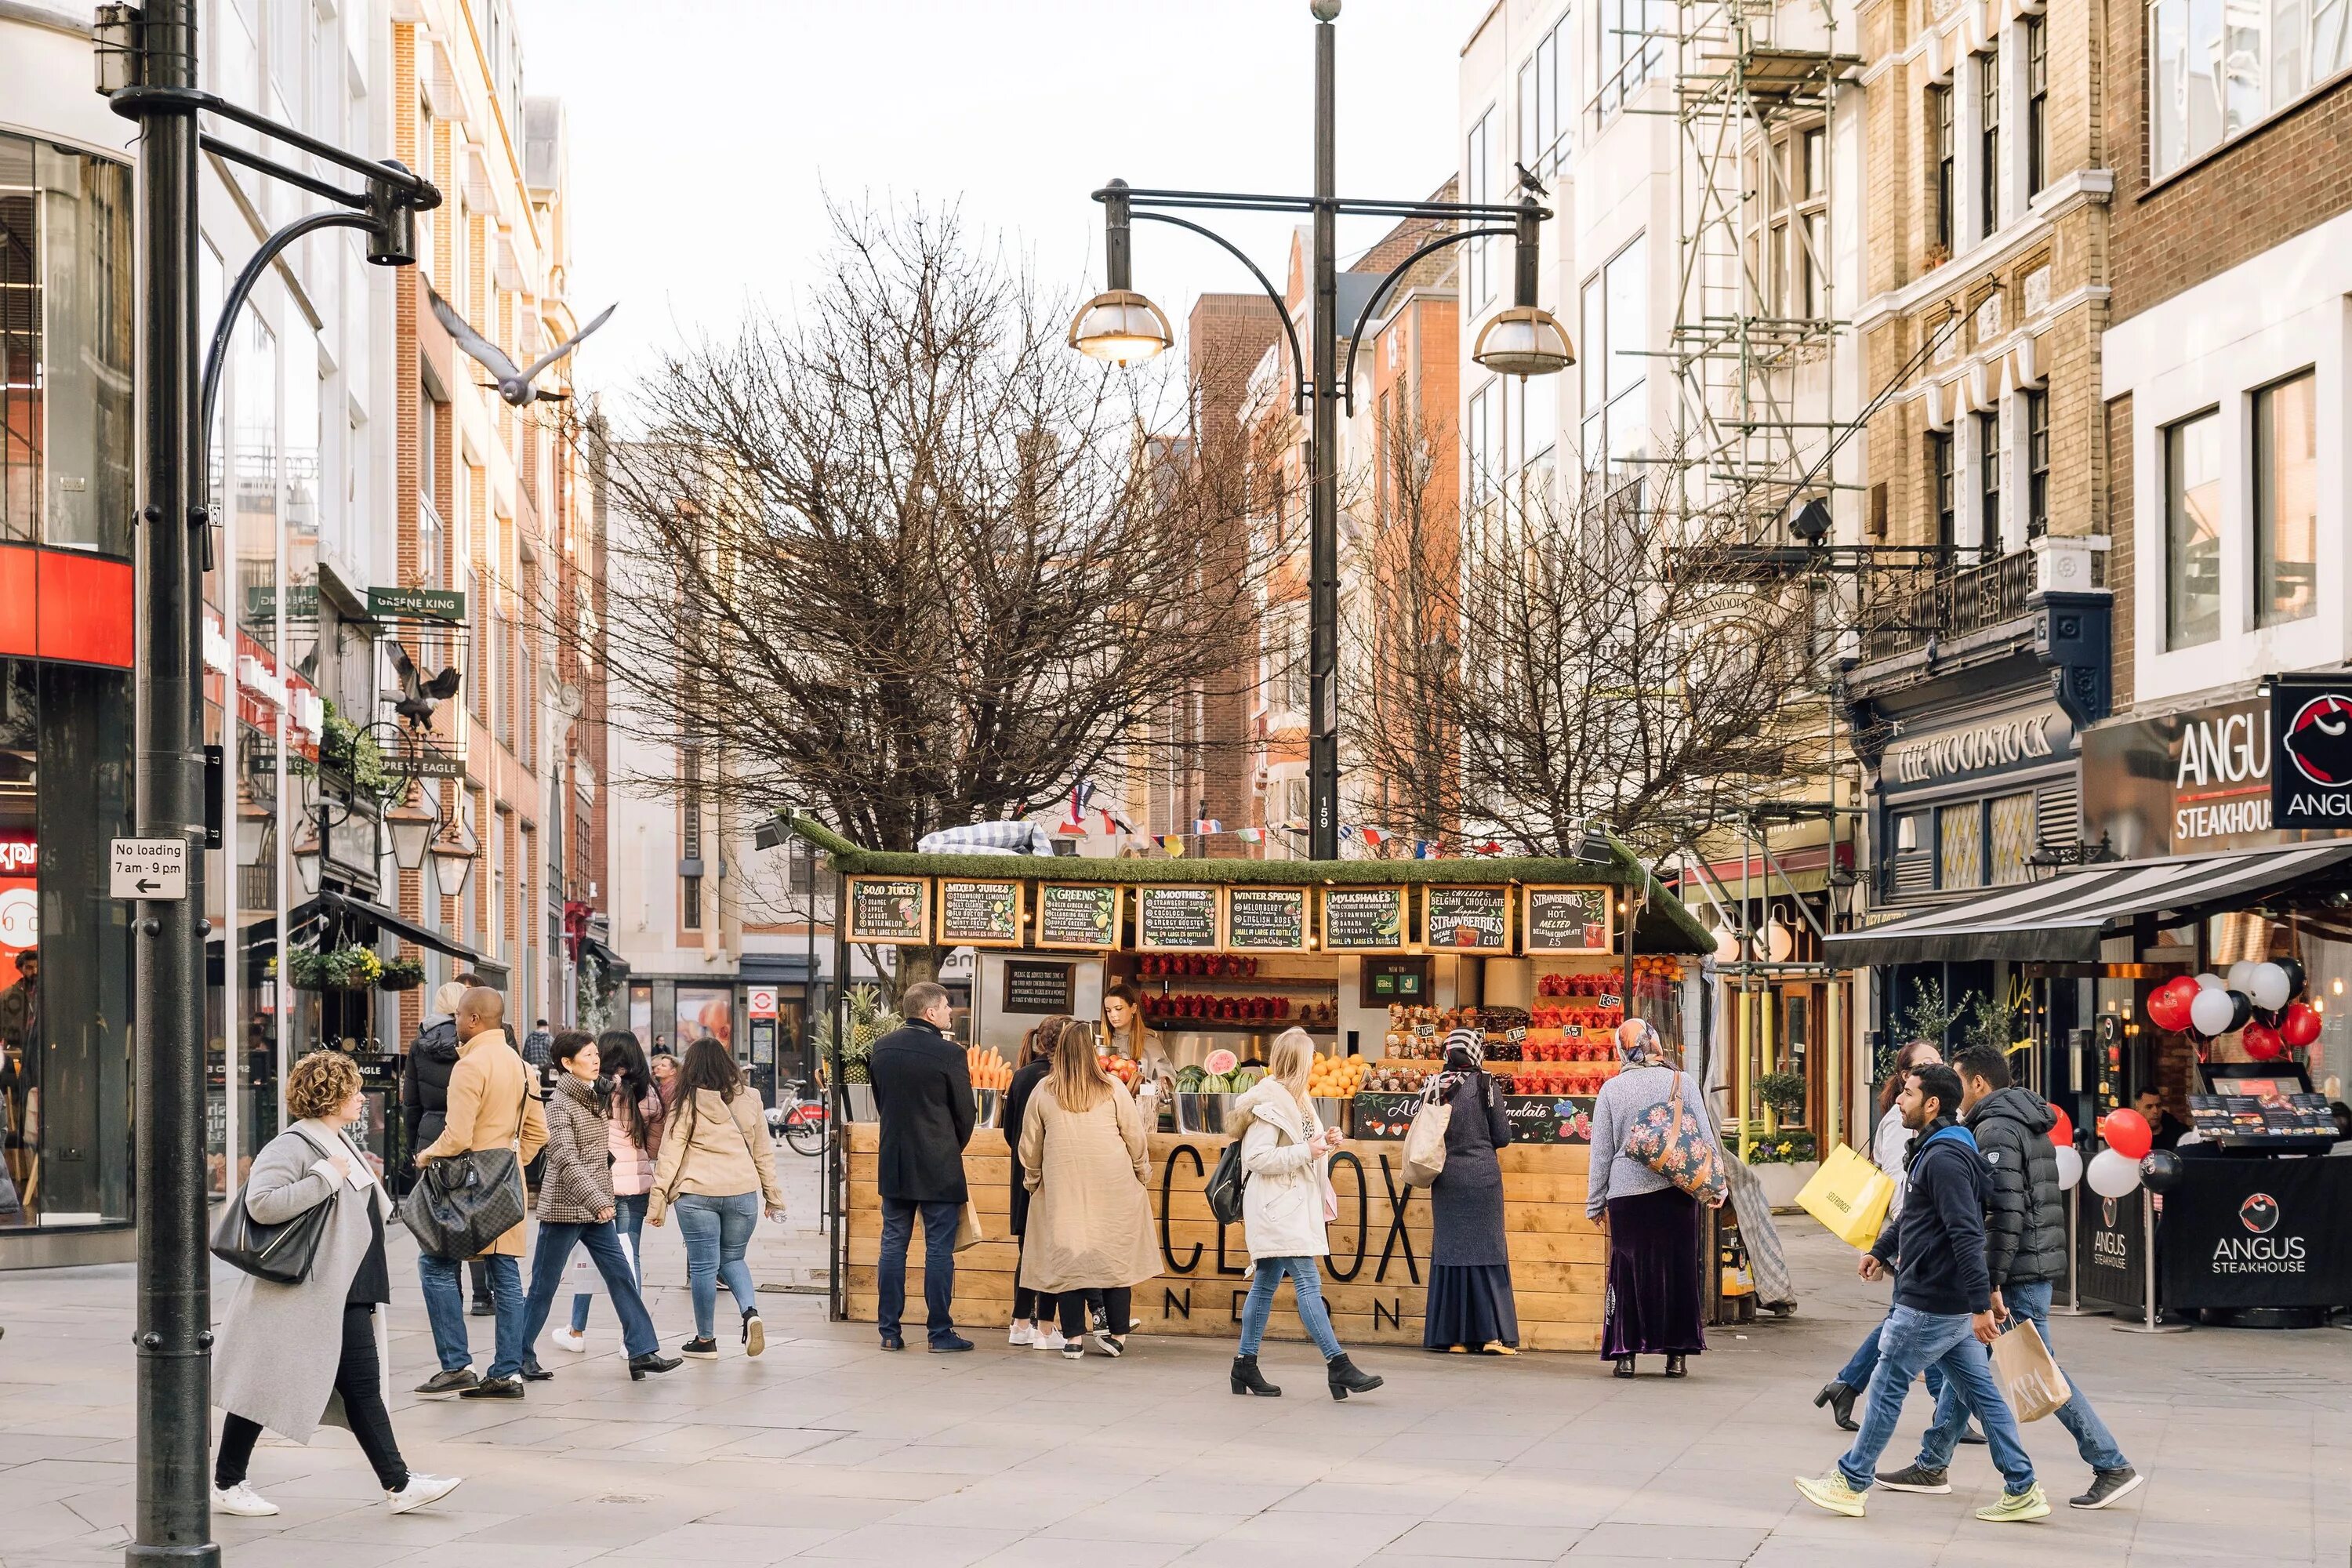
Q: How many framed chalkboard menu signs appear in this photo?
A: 8